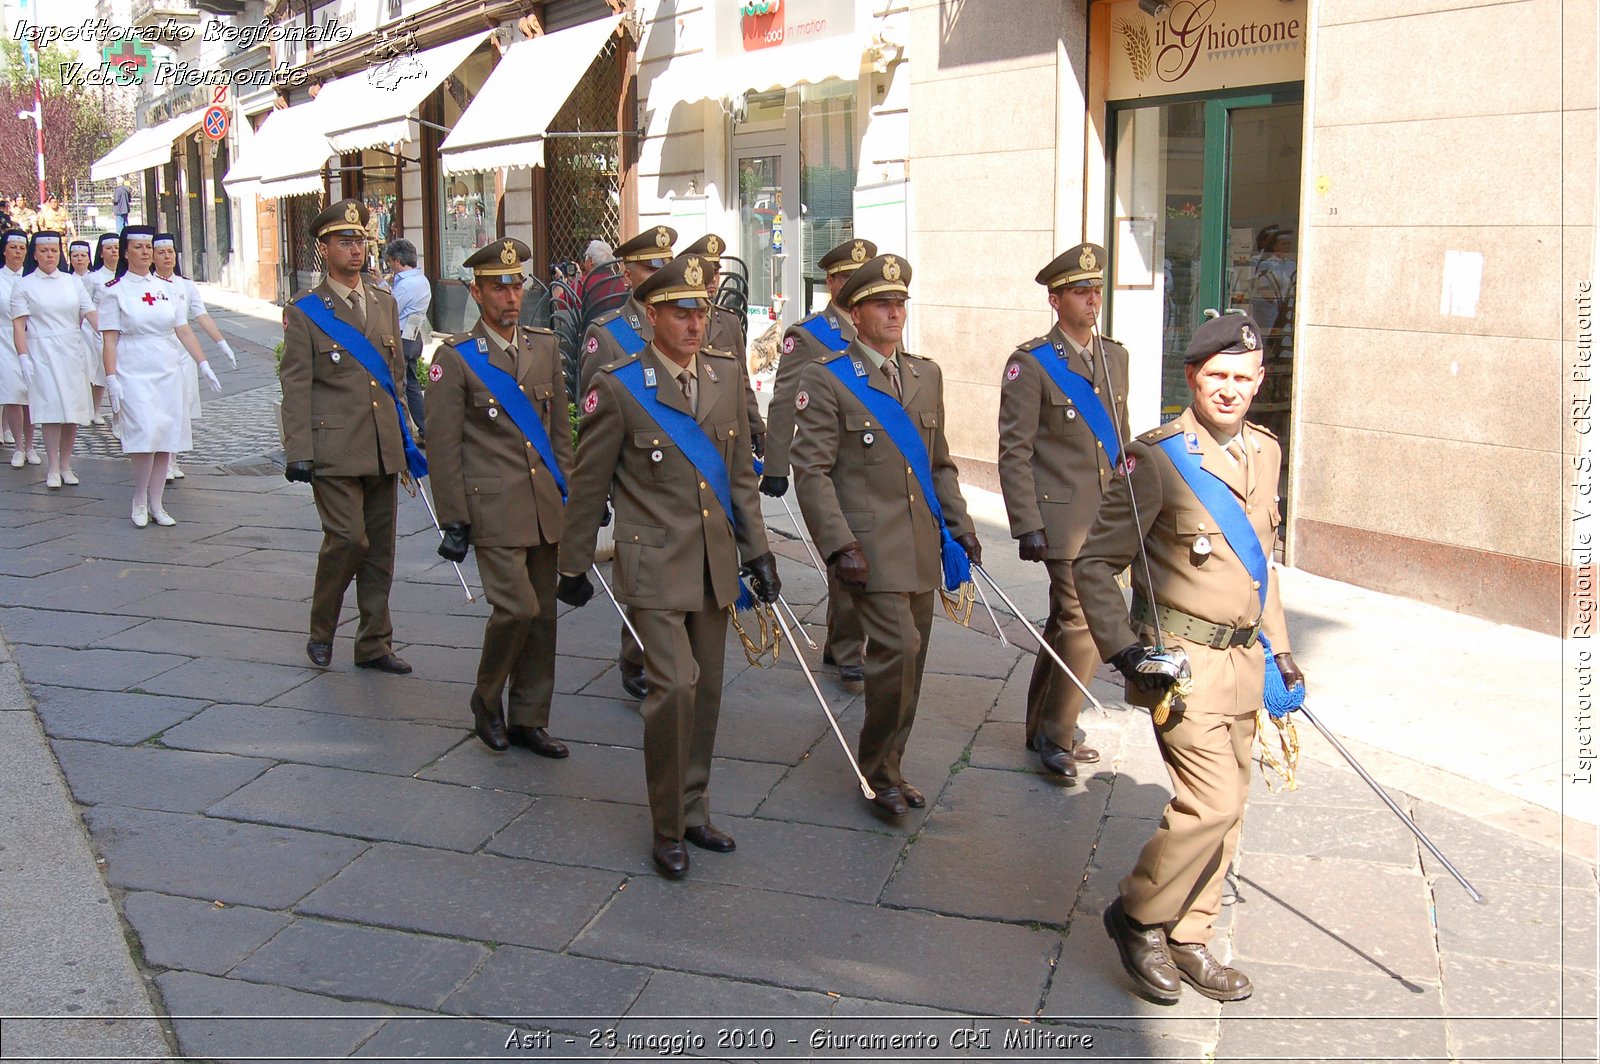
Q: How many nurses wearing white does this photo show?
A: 6